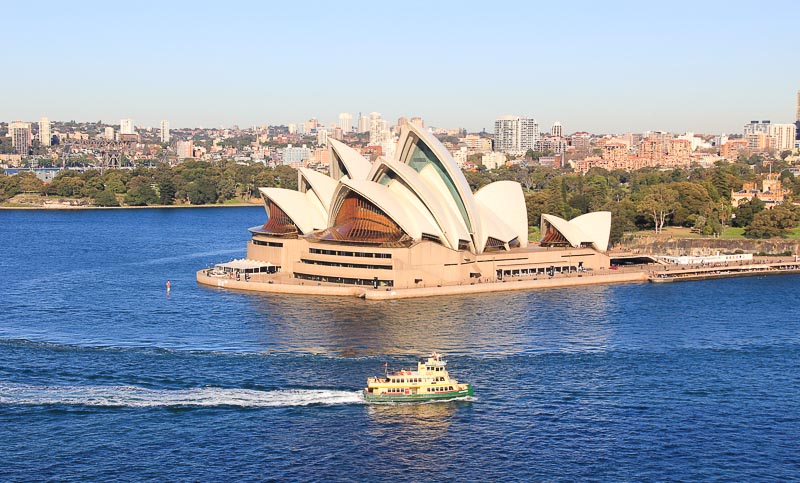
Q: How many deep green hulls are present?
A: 1